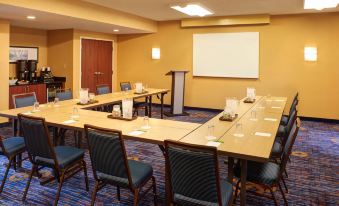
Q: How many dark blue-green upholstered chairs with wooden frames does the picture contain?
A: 12